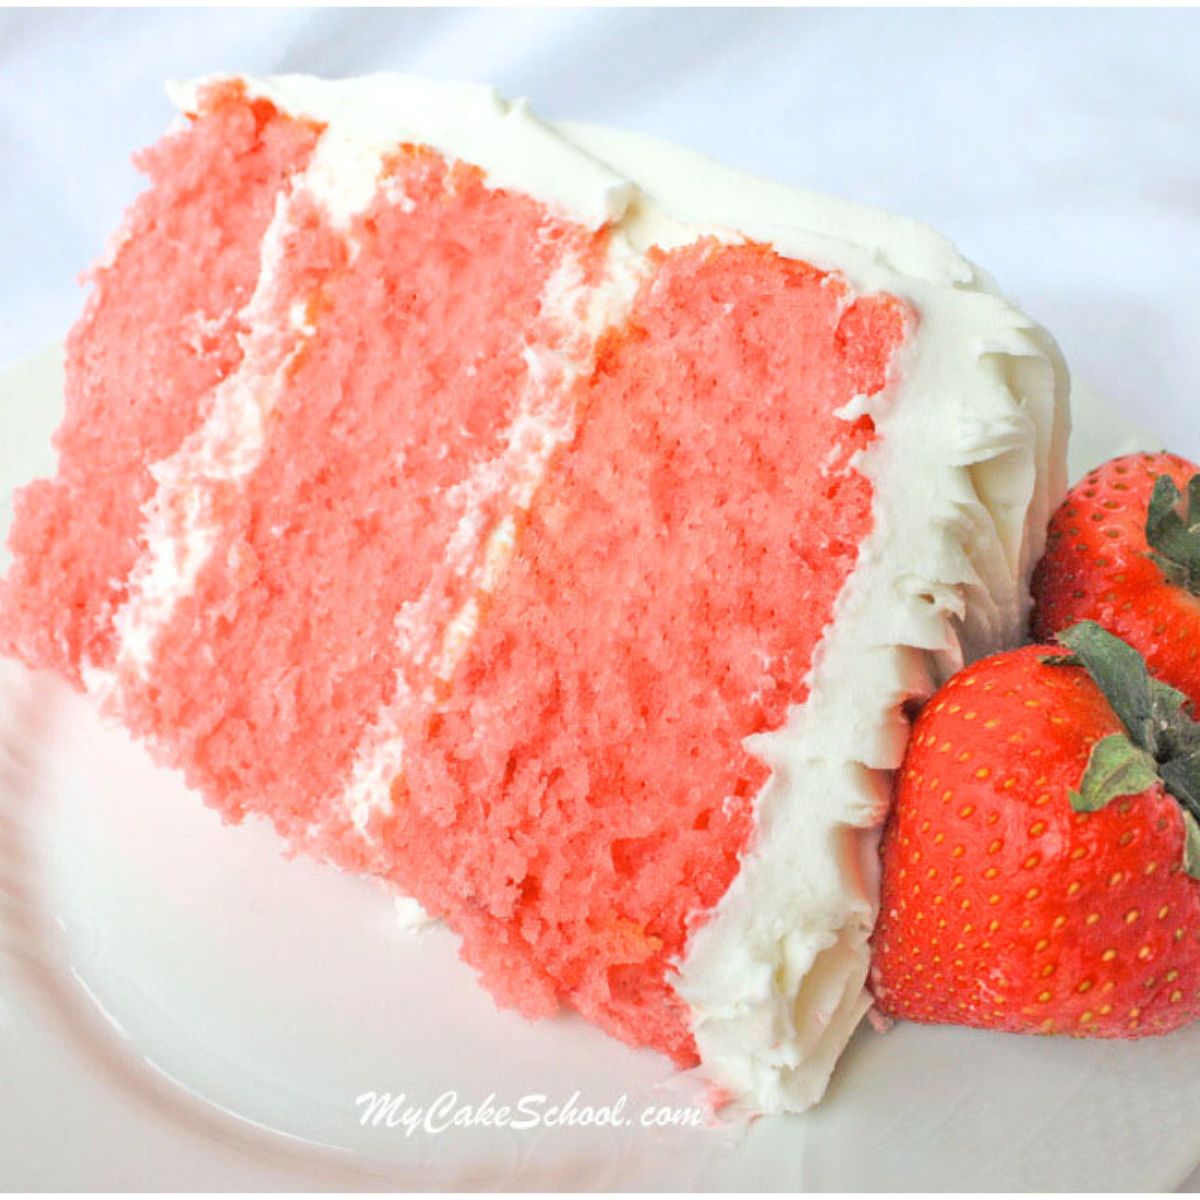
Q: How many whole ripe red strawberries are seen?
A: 2